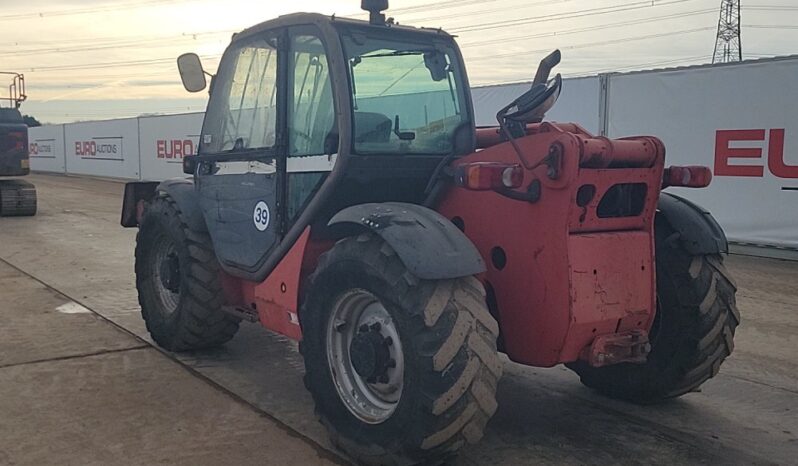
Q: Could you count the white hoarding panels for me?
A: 5